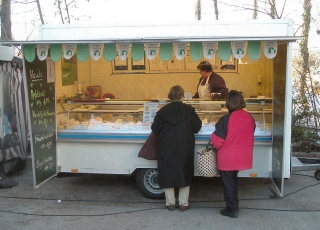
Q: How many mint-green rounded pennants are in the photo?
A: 9